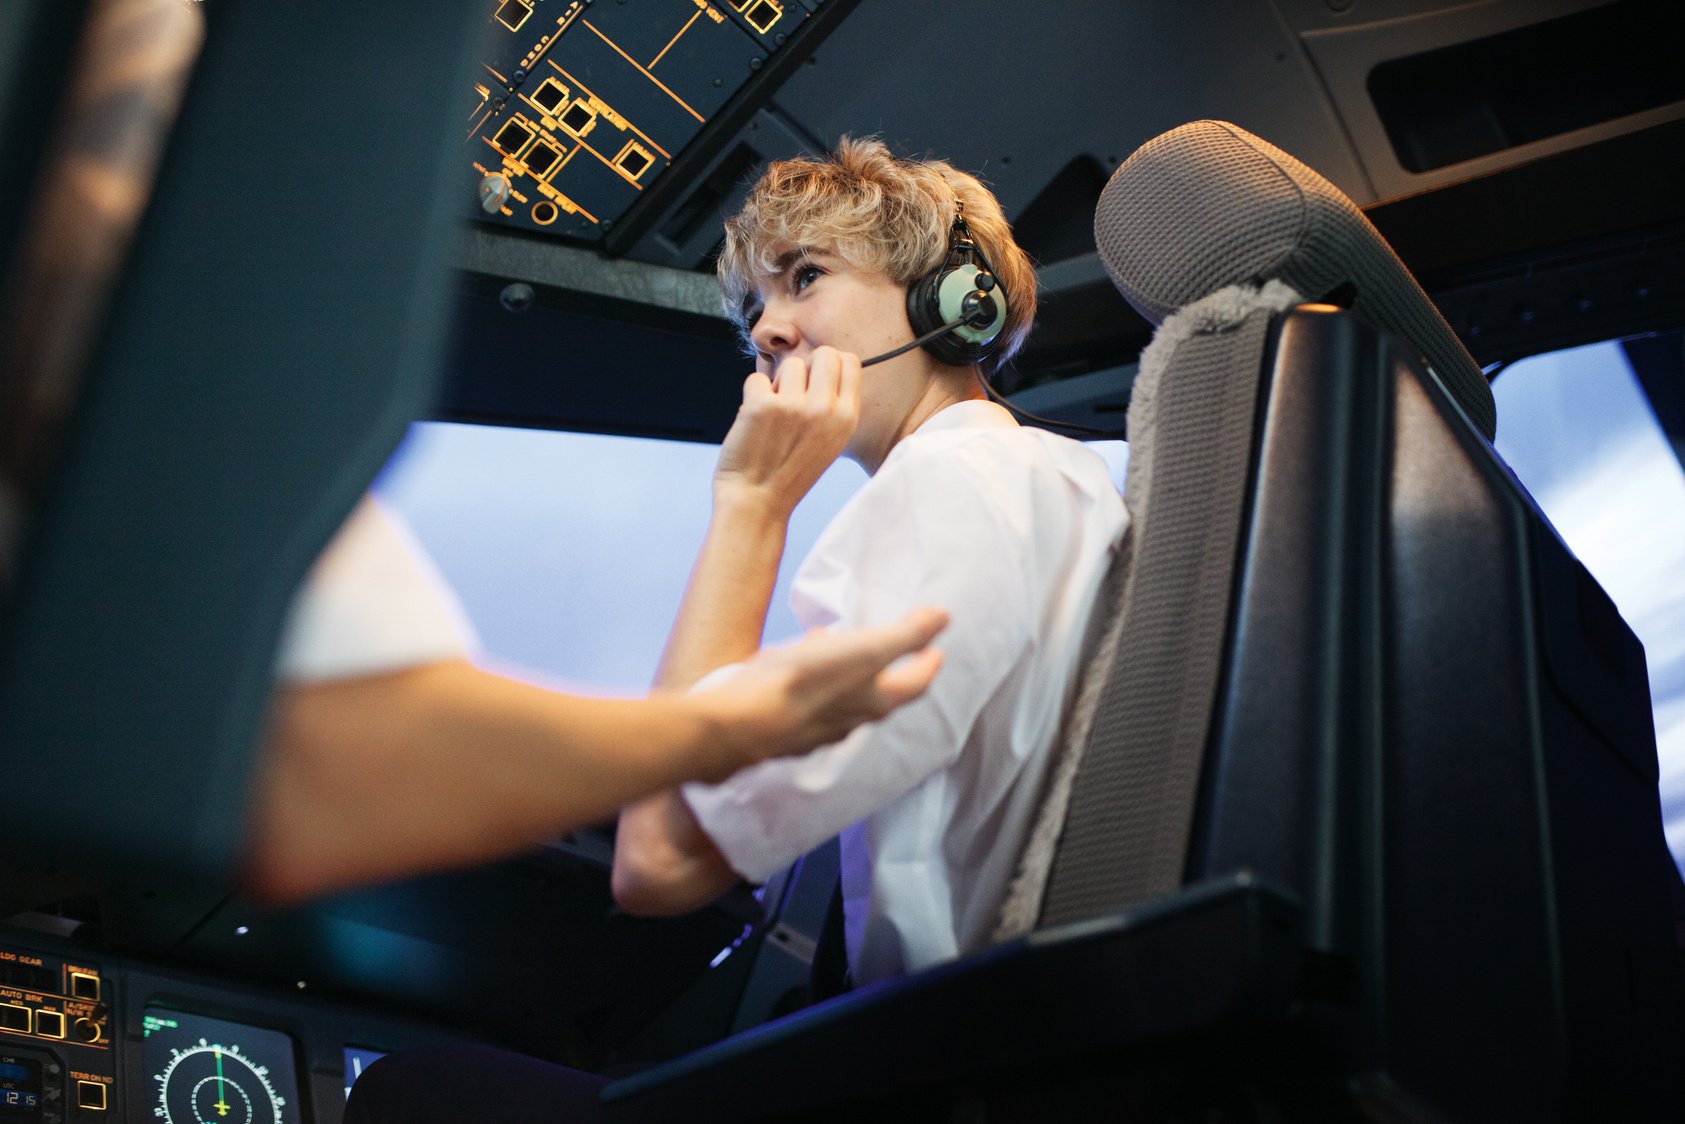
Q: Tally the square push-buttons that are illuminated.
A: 12